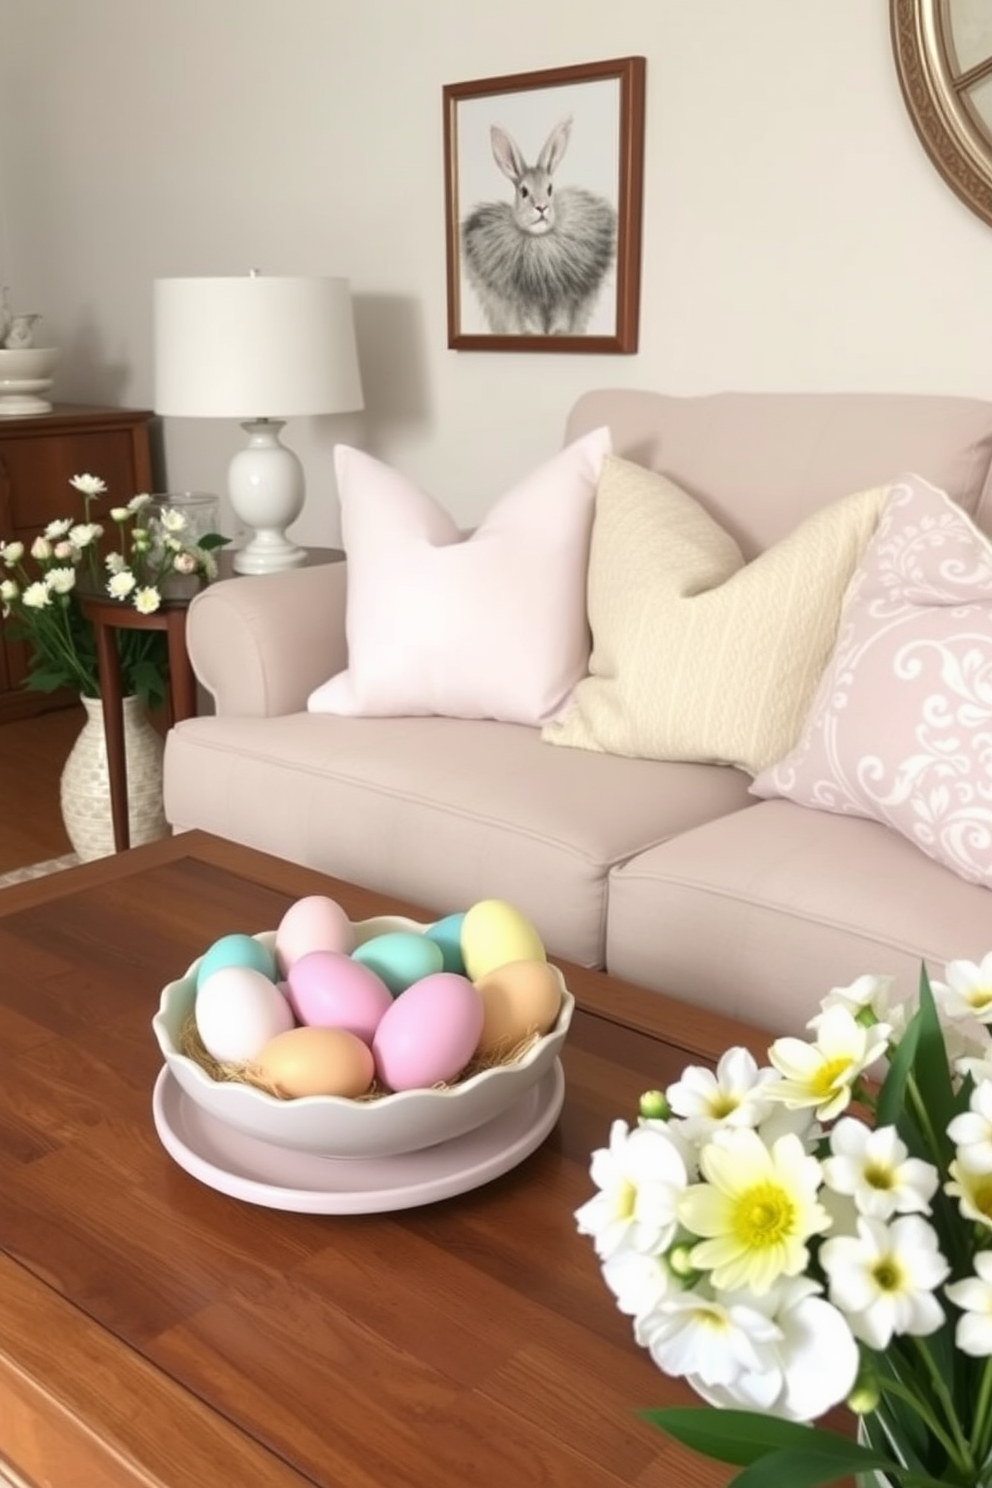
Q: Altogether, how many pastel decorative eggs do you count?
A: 10